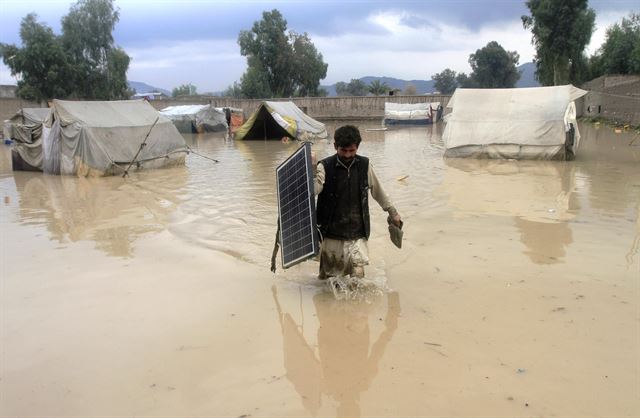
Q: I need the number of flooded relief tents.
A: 6